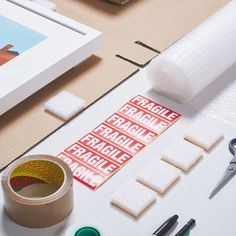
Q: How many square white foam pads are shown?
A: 5